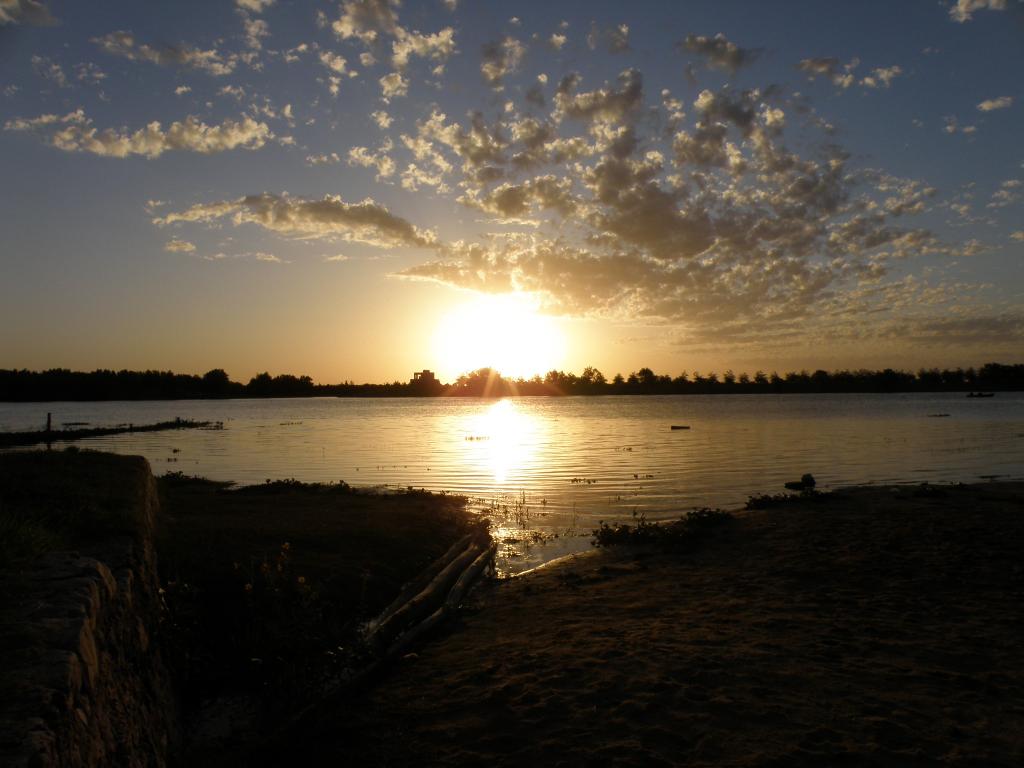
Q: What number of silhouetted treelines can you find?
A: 1